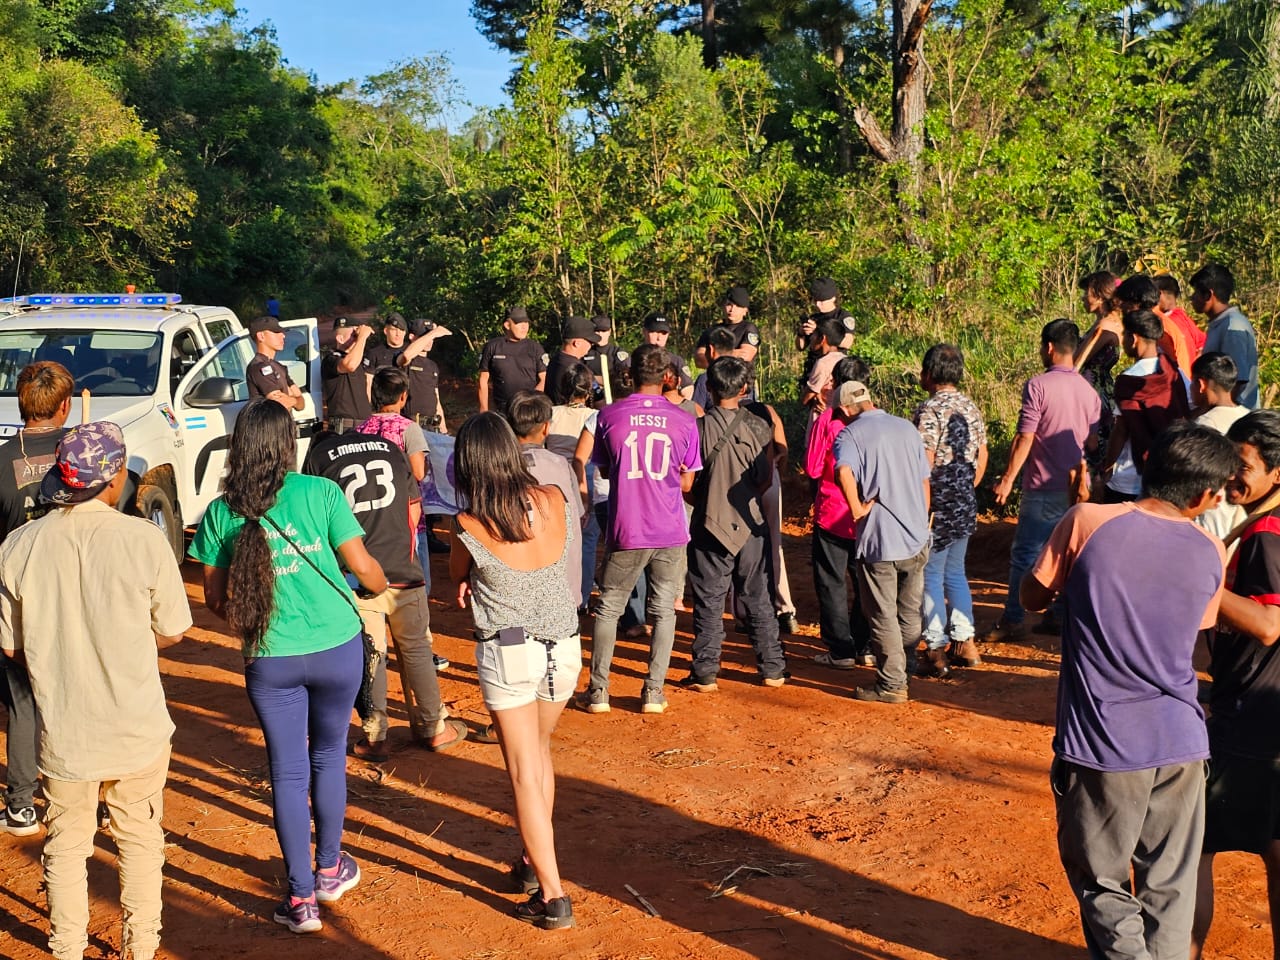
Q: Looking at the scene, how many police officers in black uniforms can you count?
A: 10